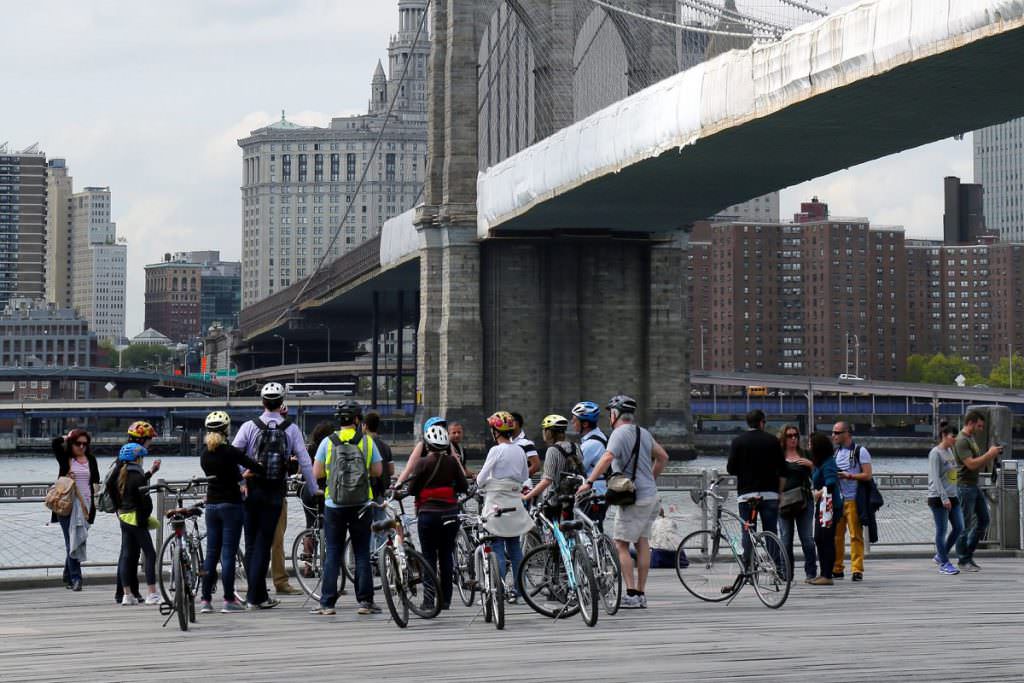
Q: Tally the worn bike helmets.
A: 11